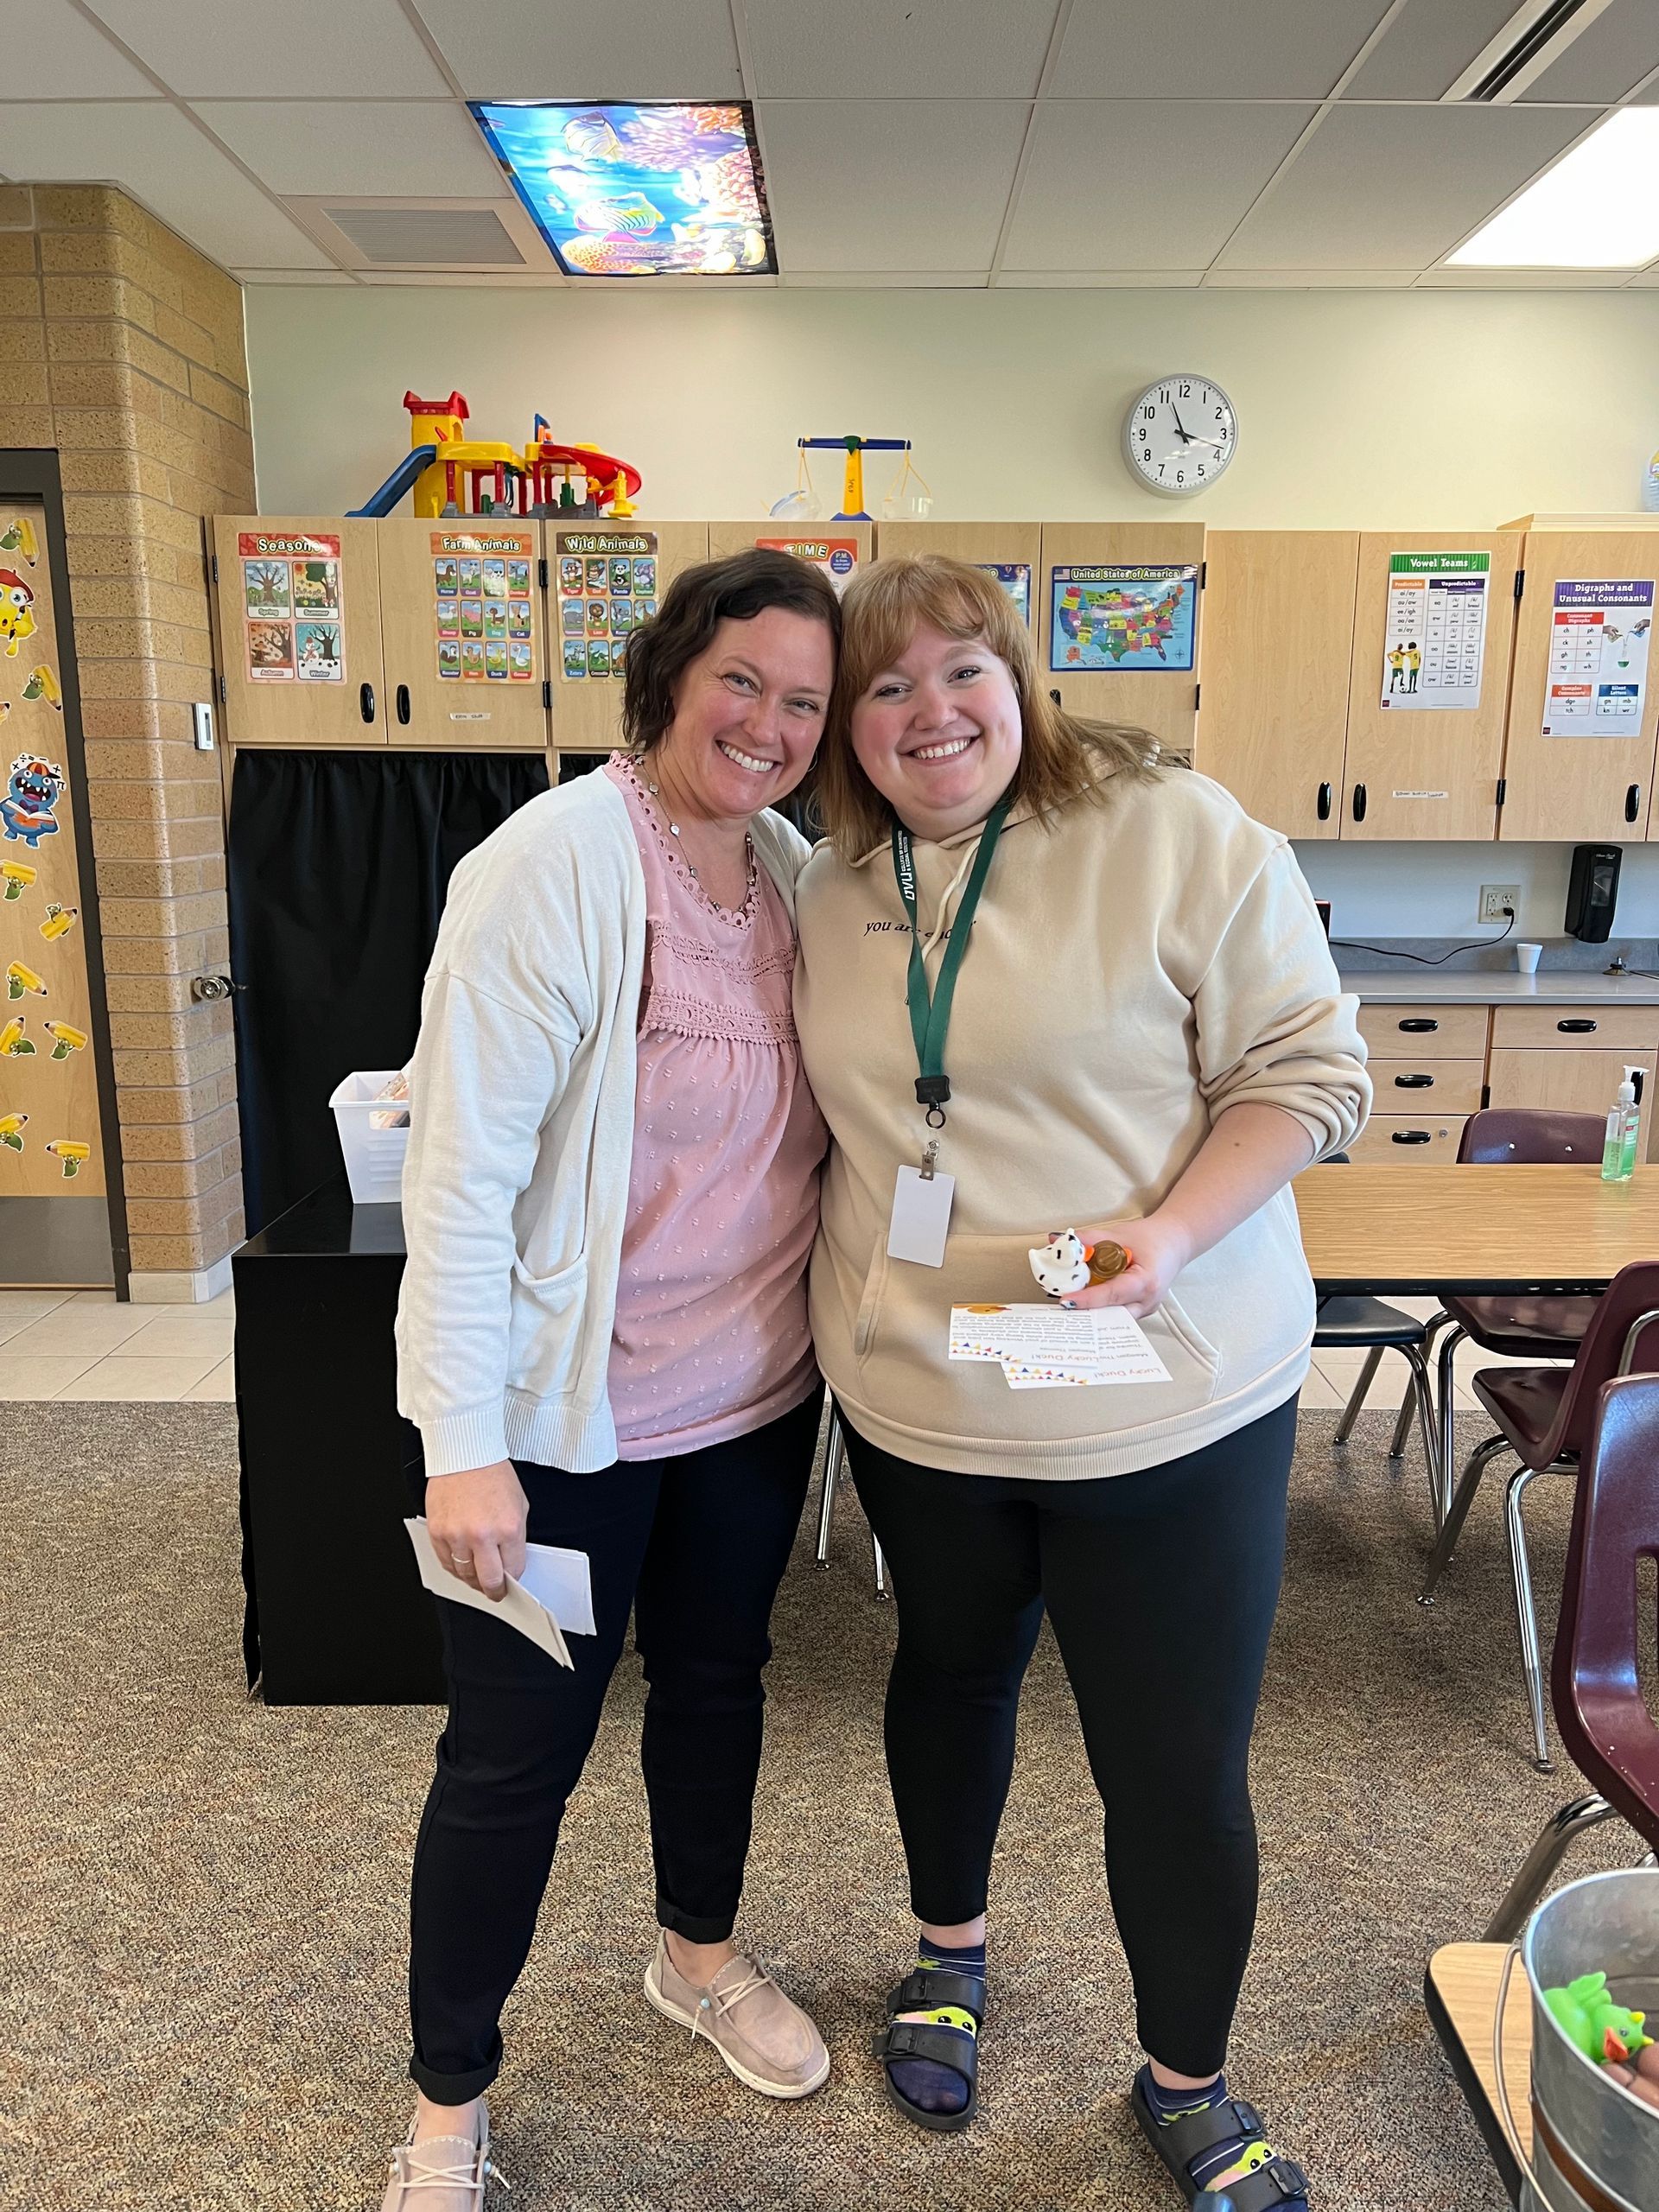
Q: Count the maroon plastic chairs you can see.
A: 3